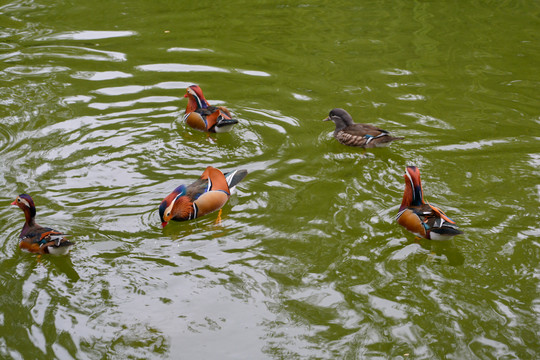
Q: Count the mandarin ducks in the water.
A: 5